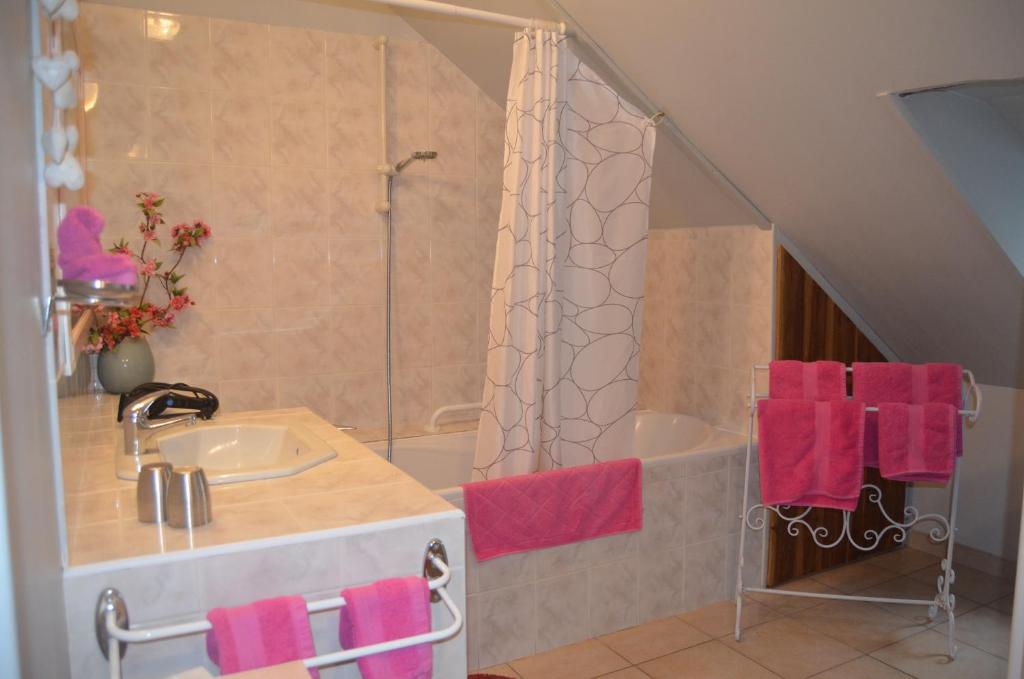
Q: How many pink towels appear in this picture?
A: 8